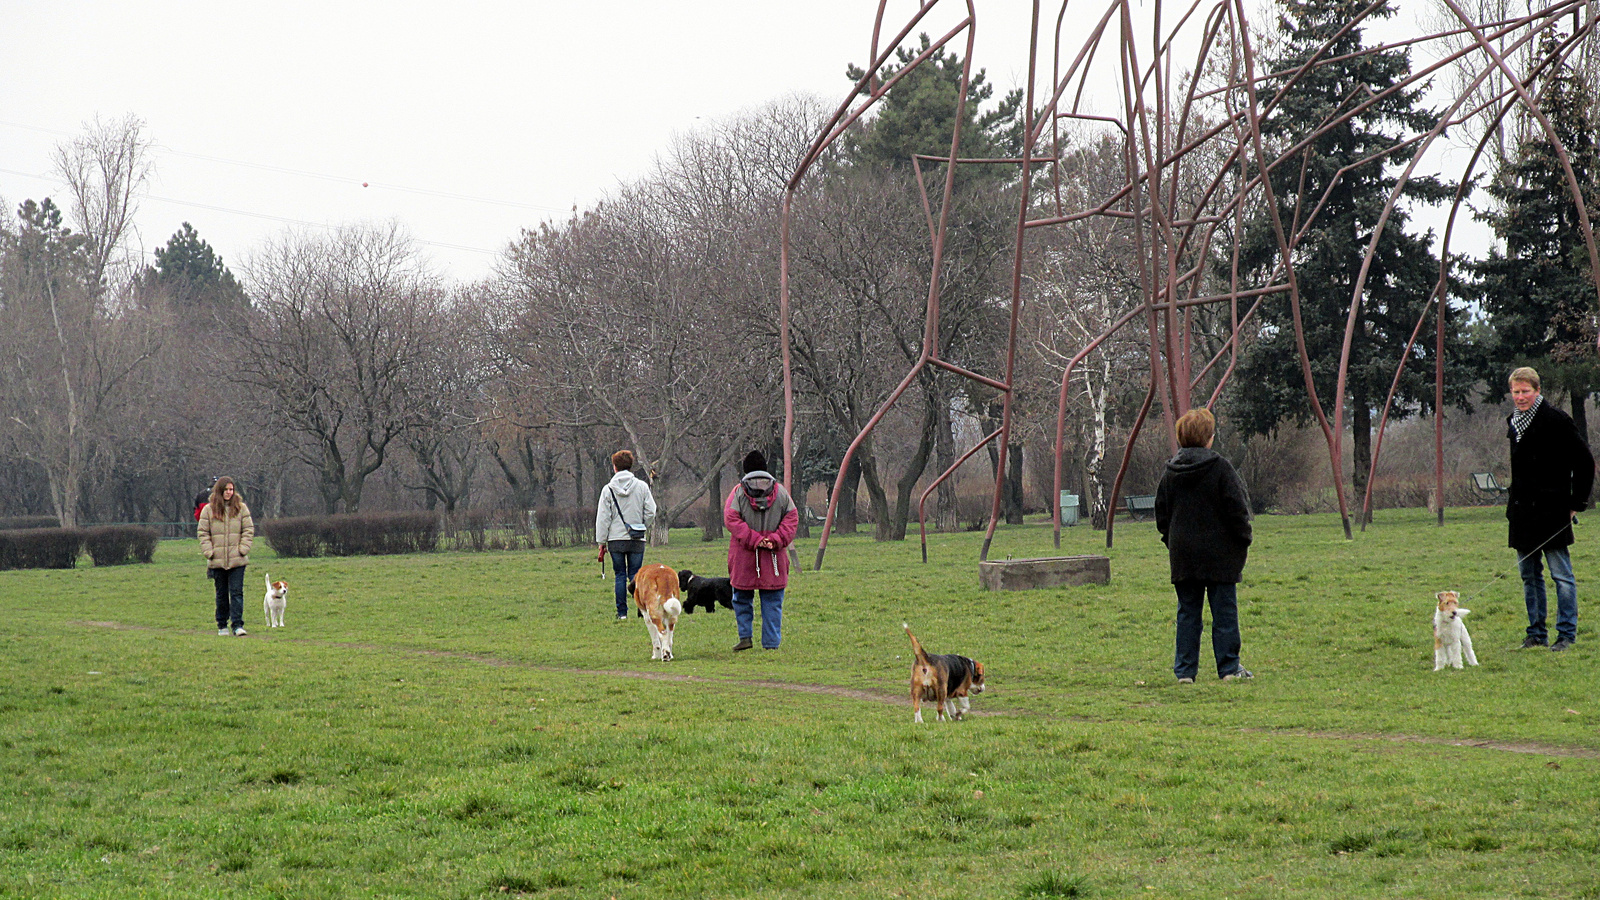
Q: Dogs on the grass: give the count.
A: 5